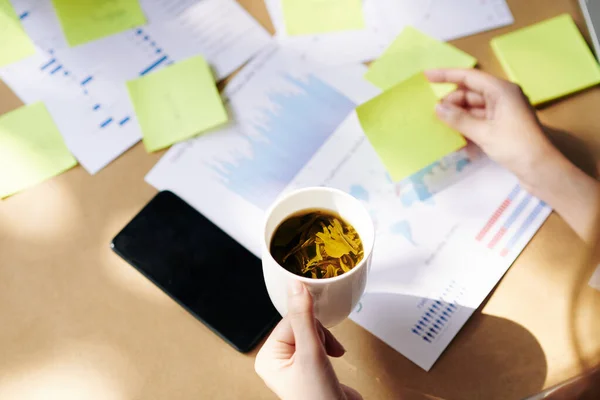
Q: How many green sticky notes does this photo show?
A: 8